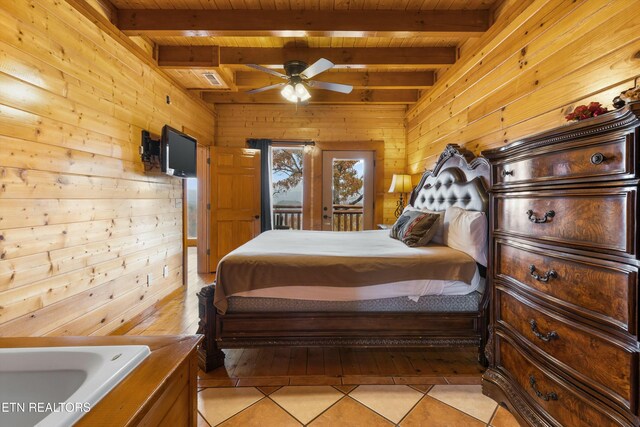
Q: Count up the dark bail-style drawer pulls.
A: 4